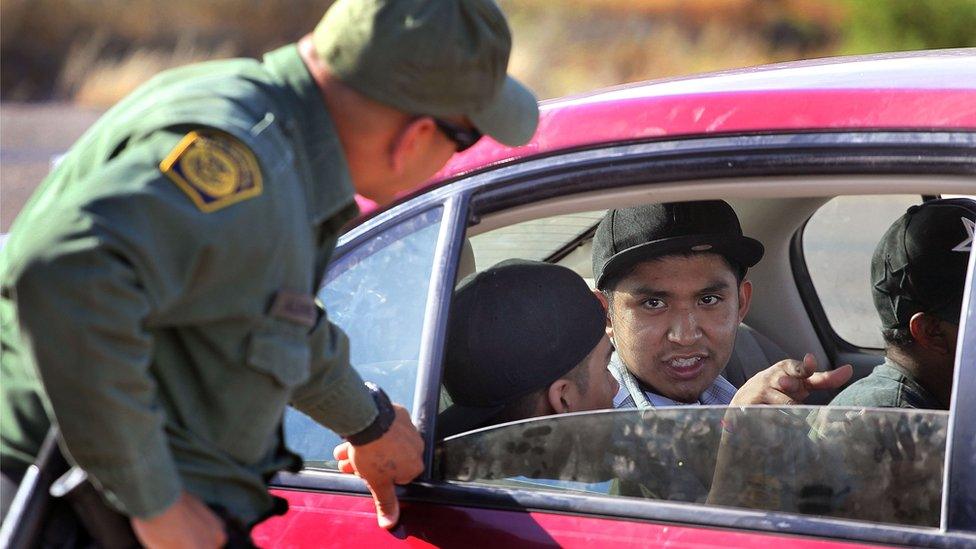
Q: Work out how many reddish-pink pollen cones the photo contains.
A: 0